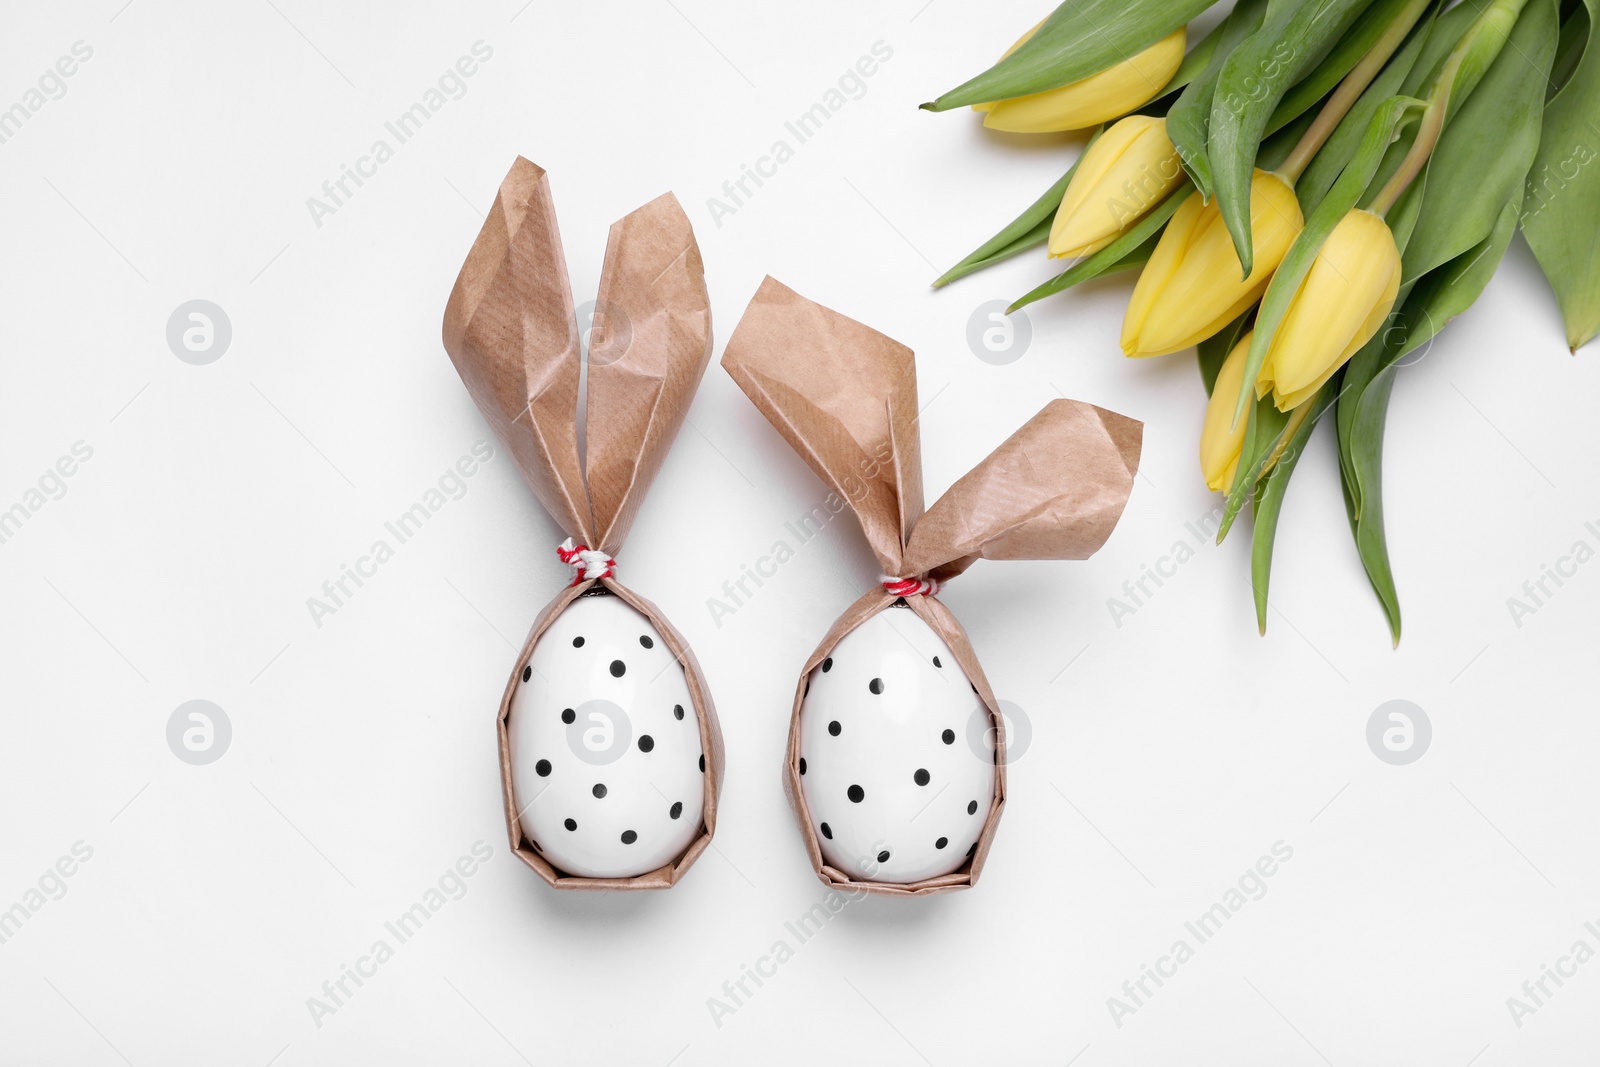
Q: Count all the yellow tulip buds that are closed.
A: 5